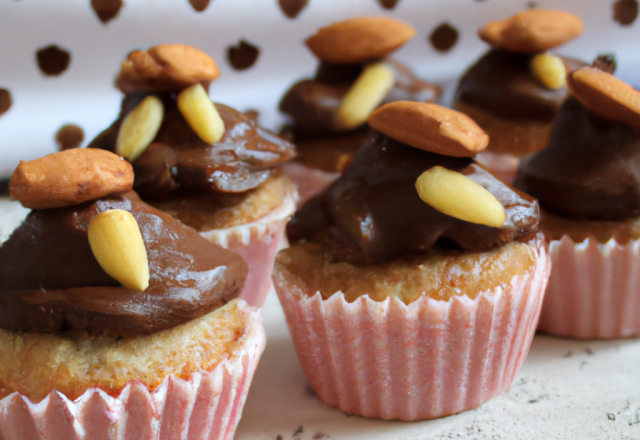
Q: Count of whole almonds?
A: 6